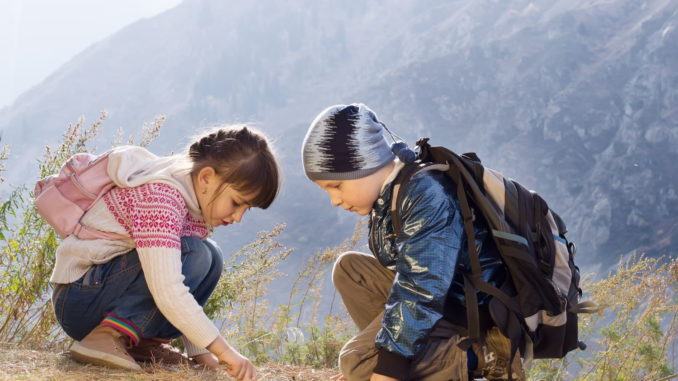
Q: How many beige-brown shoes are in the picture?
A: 2